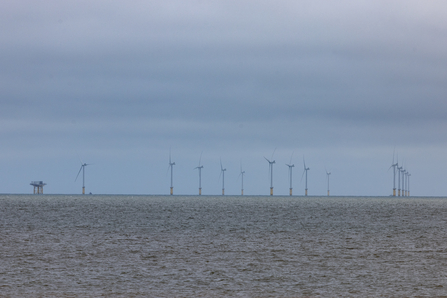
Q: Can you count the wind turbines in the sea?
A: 14